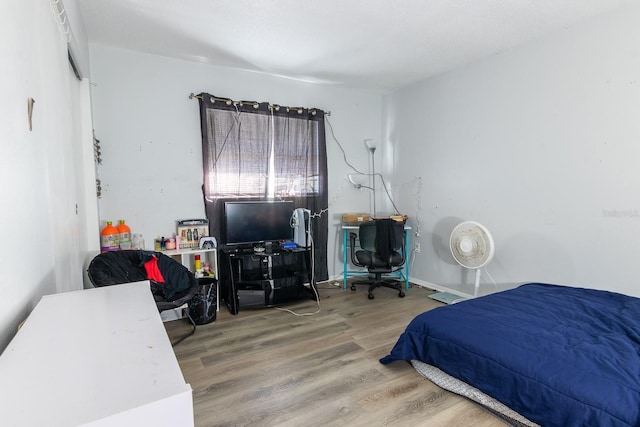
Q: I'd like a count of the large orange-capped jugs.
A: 2